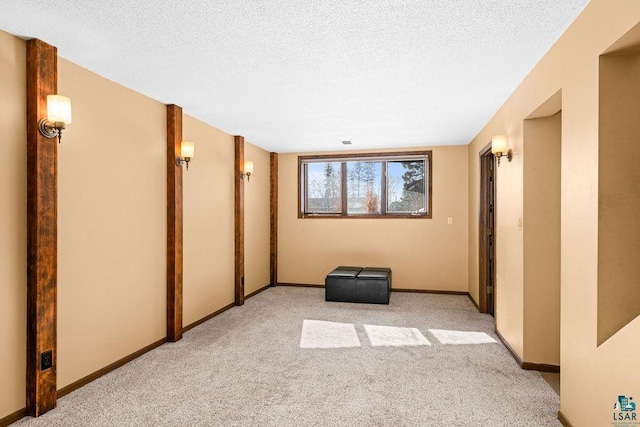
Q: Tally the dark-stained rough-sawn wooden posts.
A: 4